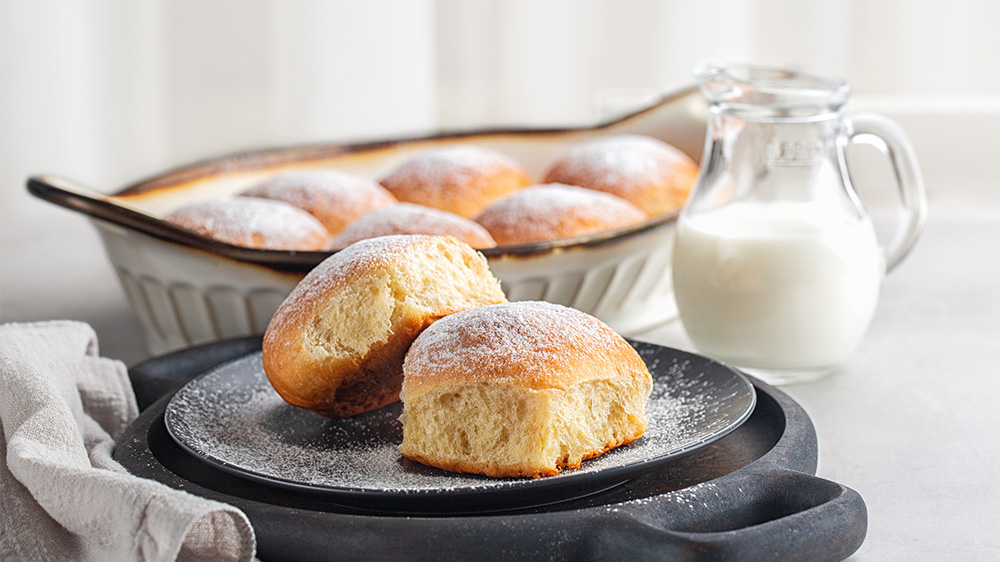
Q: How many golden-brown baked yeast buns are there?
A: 8